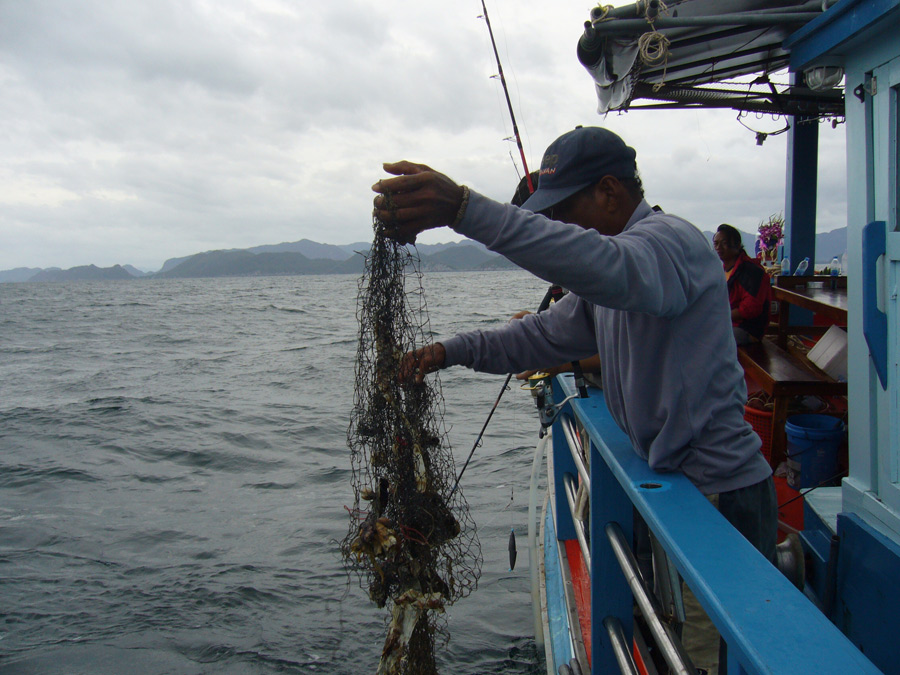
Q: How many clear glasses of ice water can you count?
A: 0